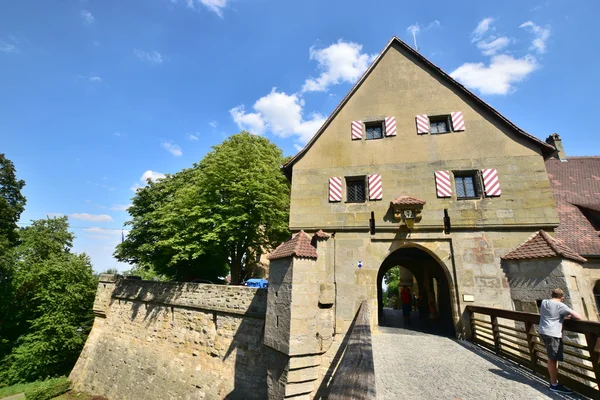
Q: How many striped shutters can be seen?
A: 8